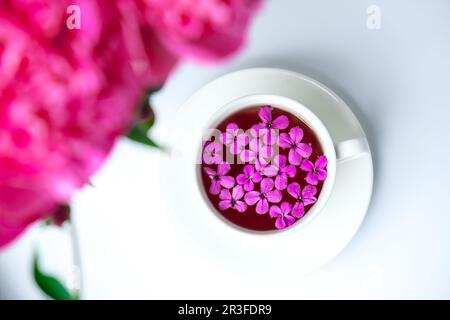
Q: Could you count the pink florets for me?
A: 13